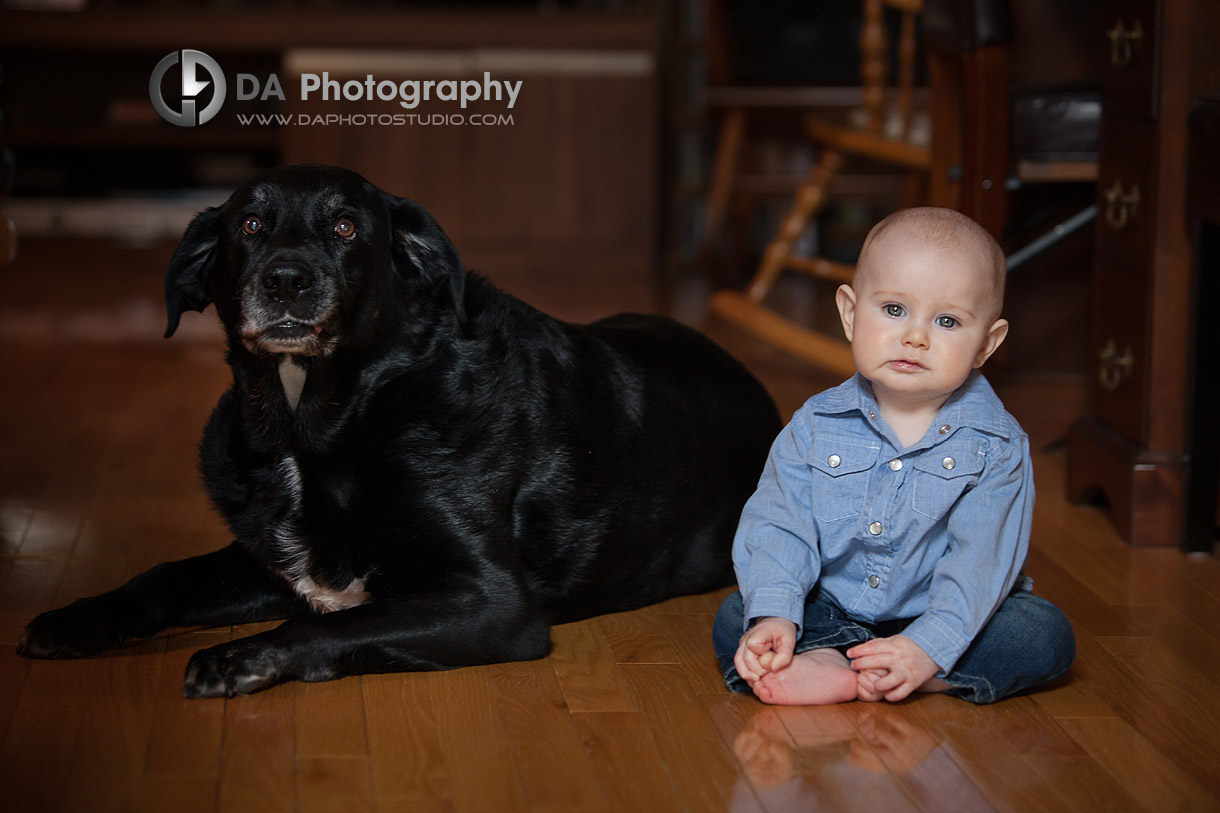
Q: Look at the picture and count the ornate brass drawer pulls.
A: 3